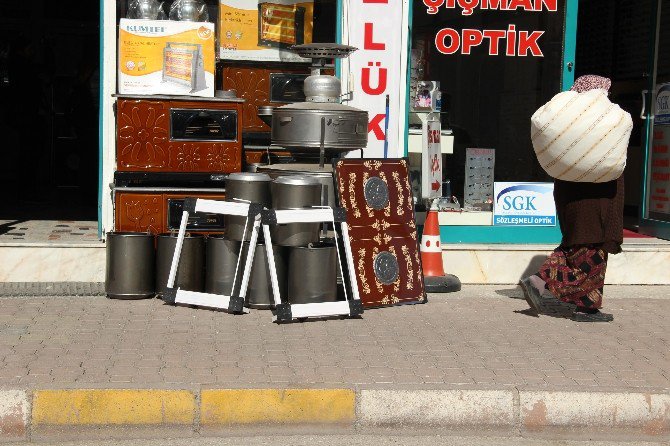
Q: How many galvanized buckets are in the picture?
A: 7